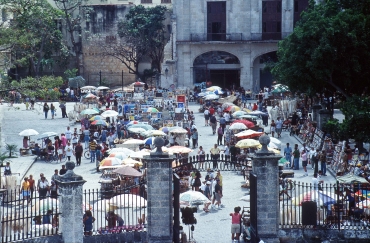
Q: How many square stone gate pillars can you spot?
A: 3